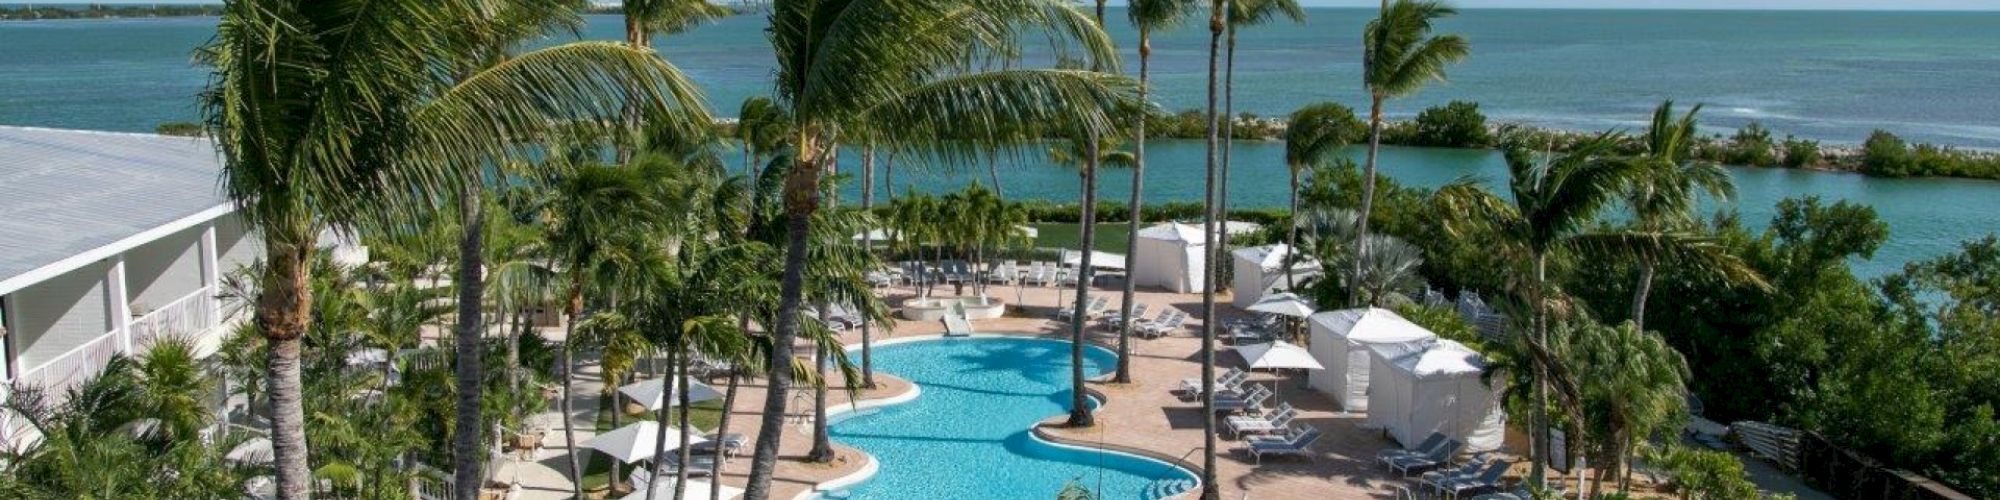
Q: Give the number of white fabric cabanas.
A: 4